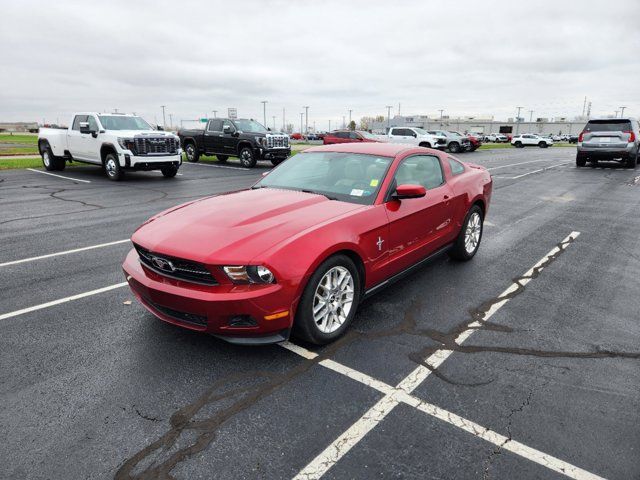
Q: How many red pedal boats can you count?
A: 0